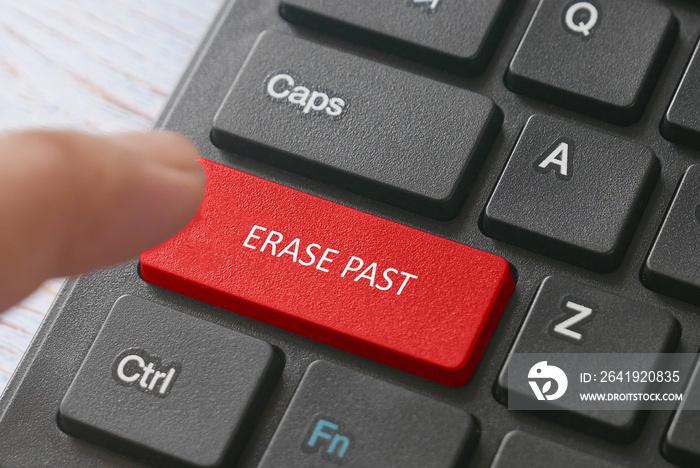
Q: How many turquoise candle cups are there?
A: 0